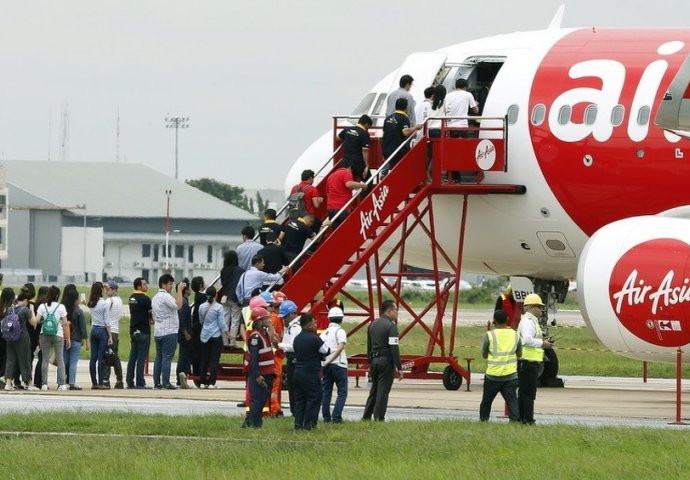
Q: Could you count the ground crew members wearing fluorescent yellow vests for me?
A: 2